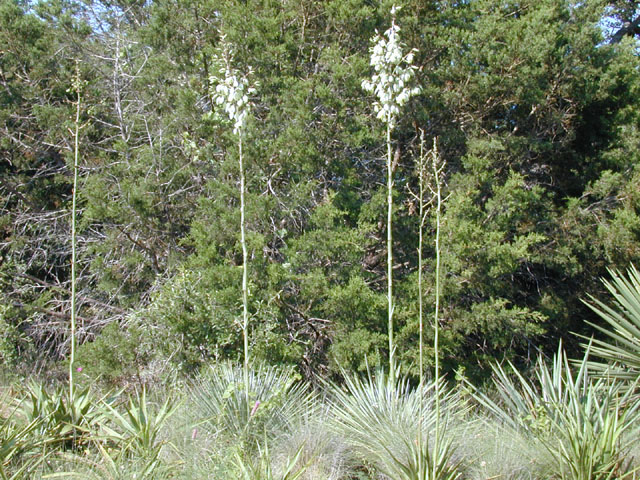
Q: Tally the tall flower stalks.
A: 5